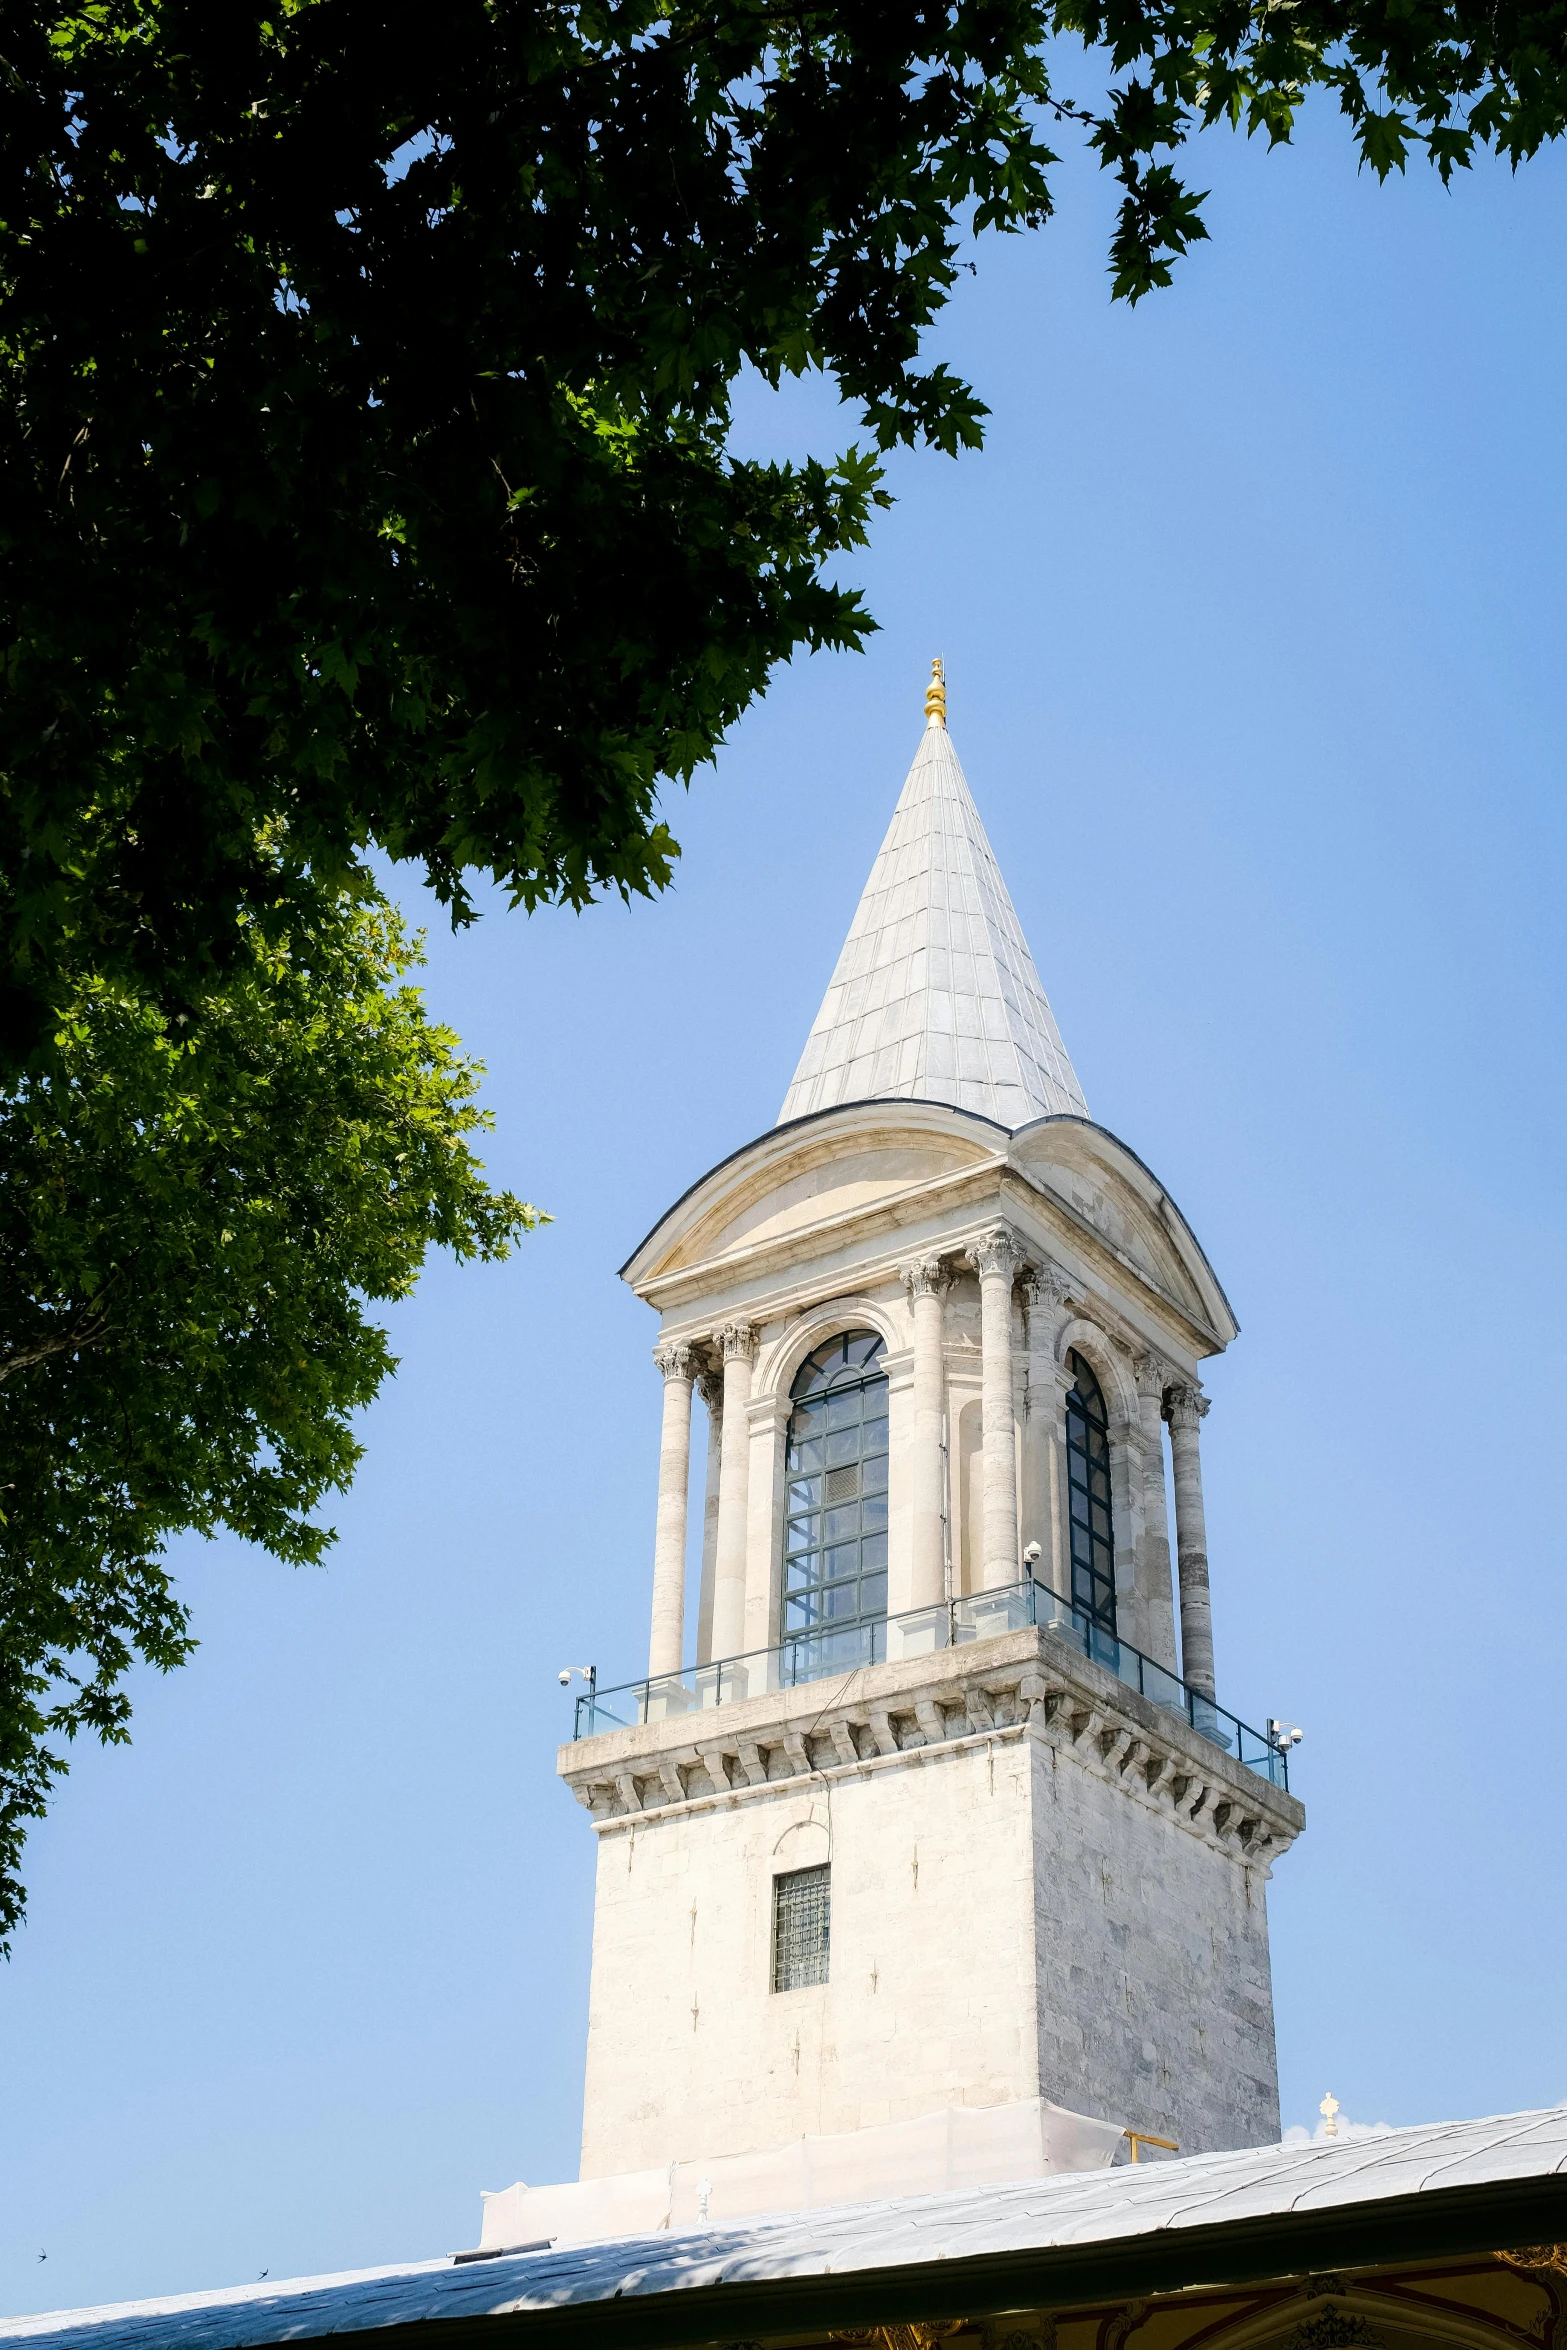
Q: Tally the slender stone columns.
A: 8